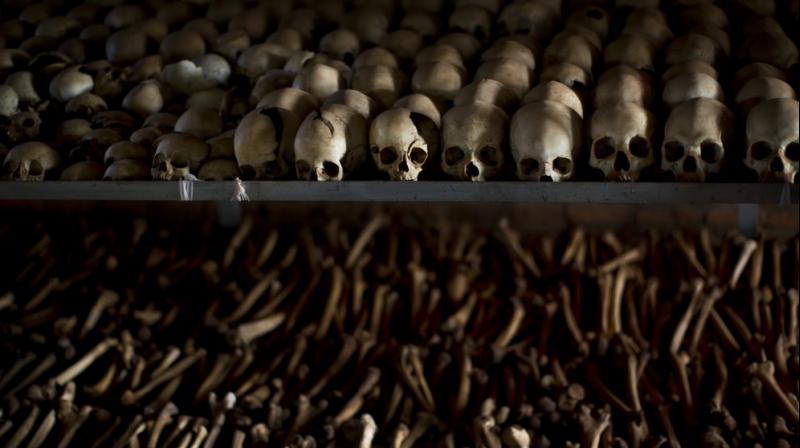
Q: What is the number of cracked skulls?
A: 3